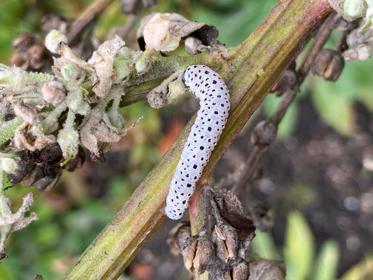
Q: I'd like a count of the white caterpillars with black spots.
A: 1